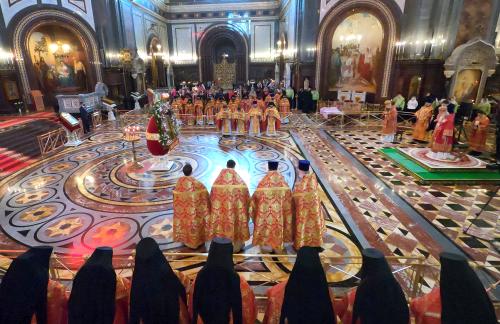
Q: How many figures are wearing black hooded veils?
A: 7